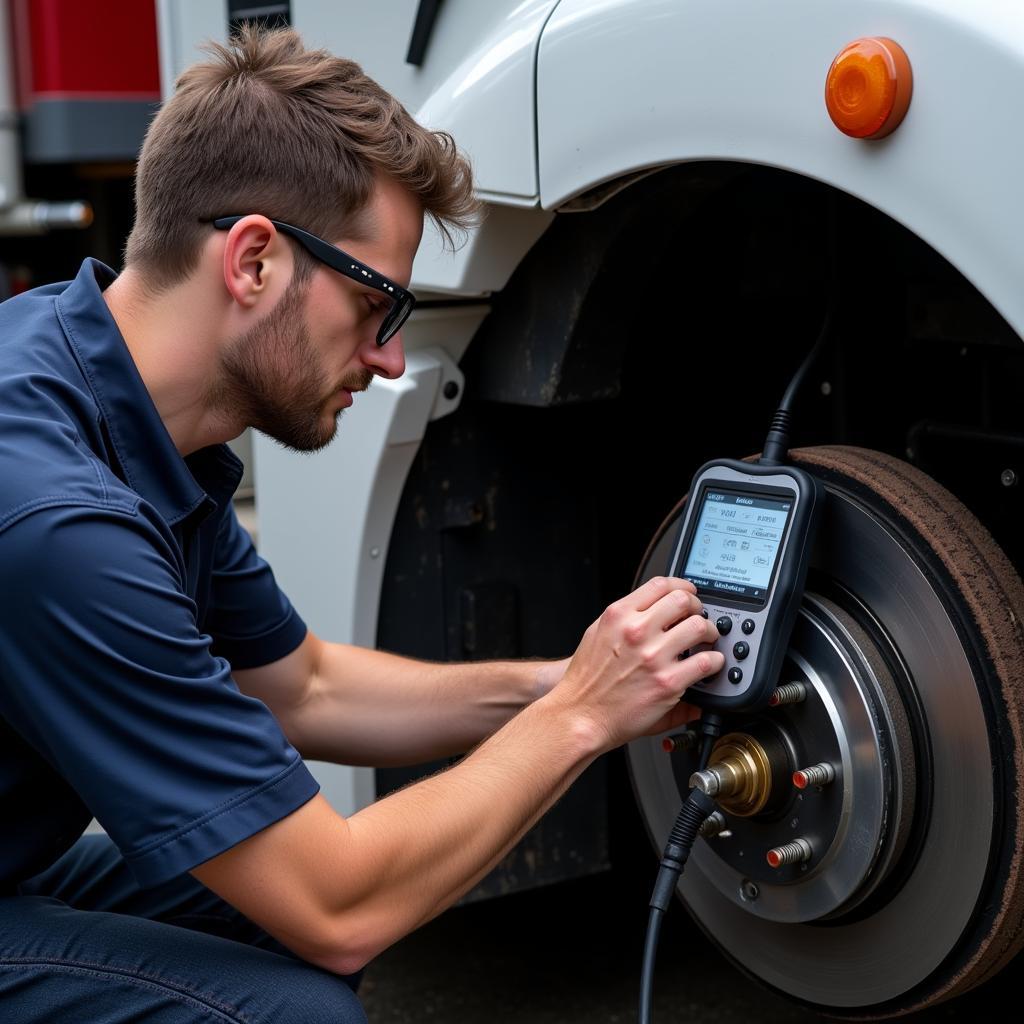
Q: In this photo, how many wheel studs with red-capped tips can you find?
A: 4